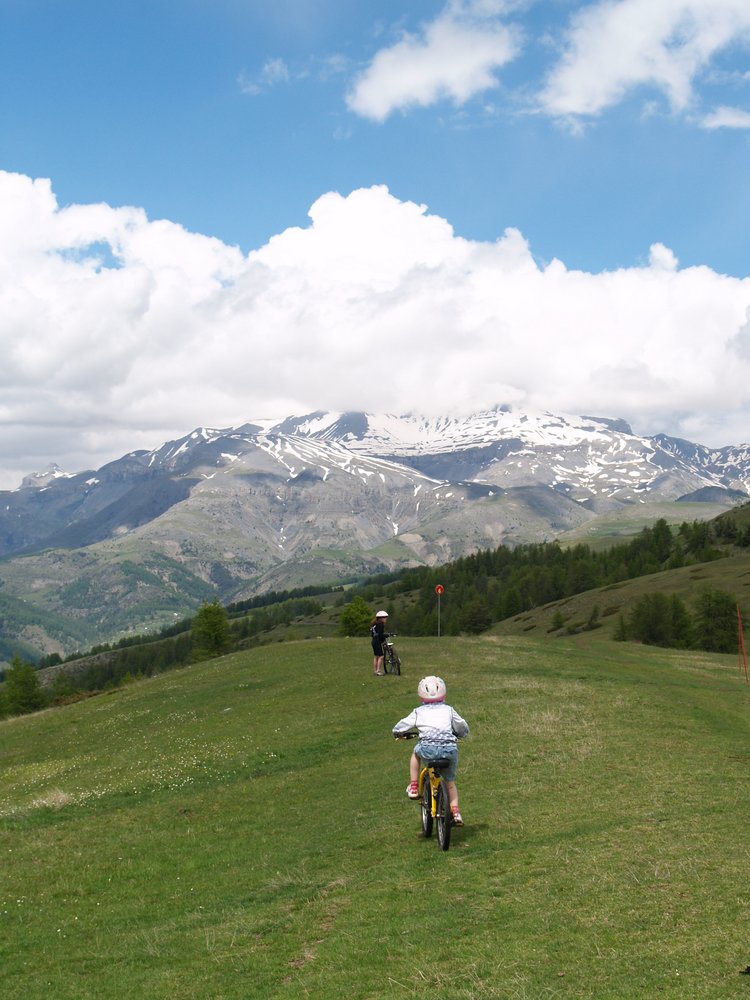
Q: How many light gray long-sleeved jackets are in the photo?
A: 1